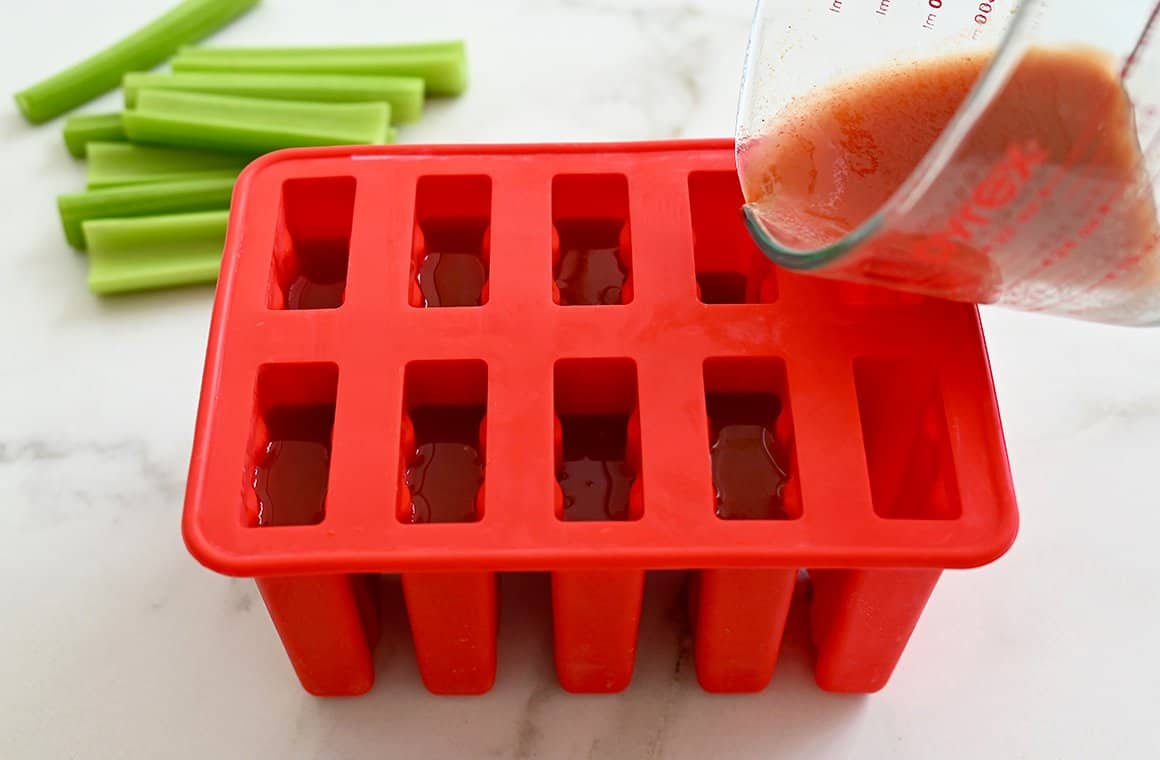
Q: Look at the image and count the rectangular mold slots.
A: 10